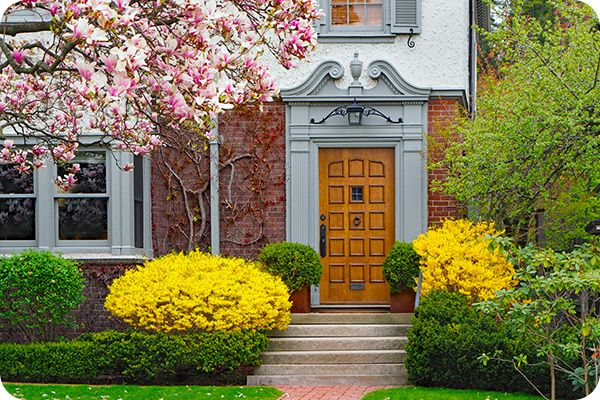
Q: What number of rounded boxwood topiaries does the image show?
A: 2